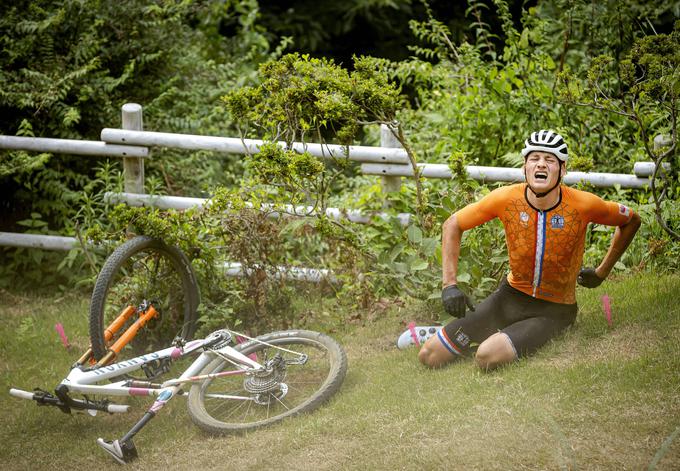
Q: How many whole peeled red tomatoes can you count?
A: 0